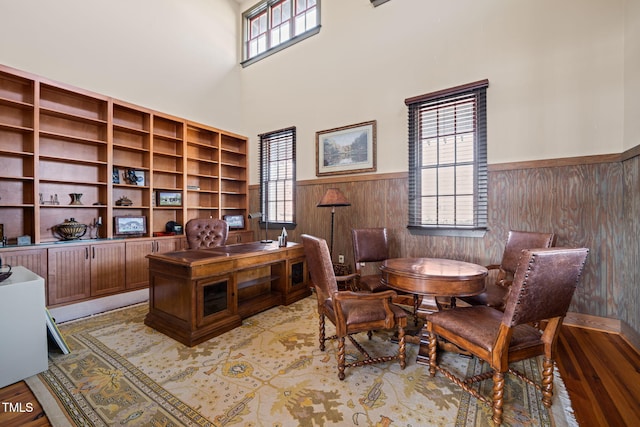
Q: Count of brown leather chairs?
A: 5